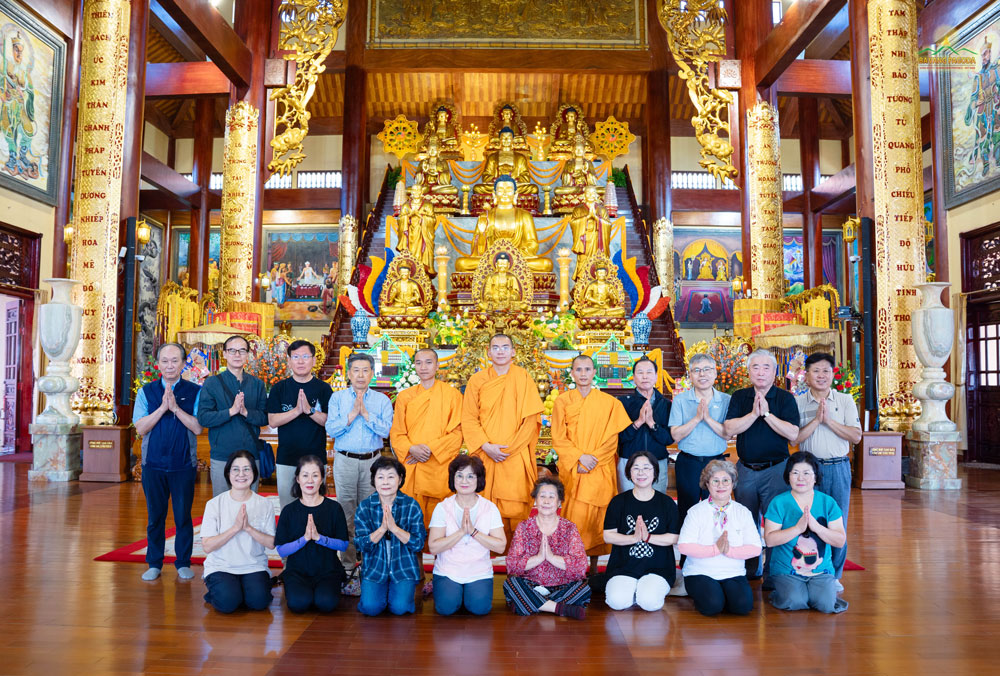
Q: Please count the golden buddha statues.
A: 12